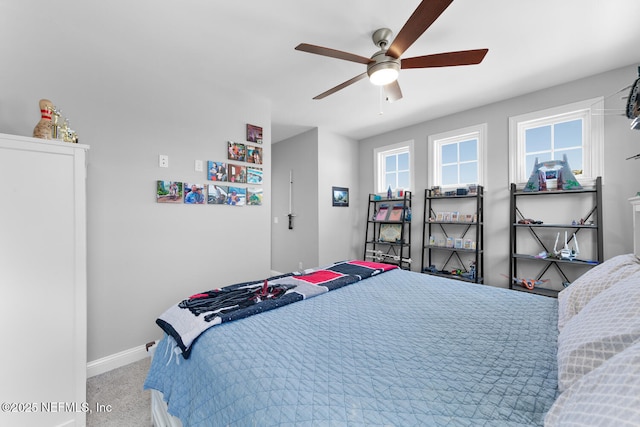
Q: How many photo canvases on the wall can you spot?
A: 11